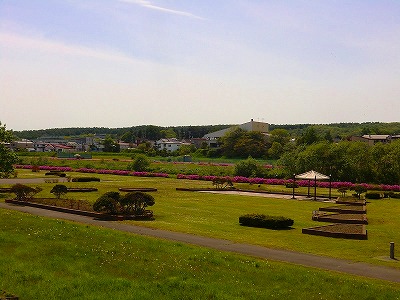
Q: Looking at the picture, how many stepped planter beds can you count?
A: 4